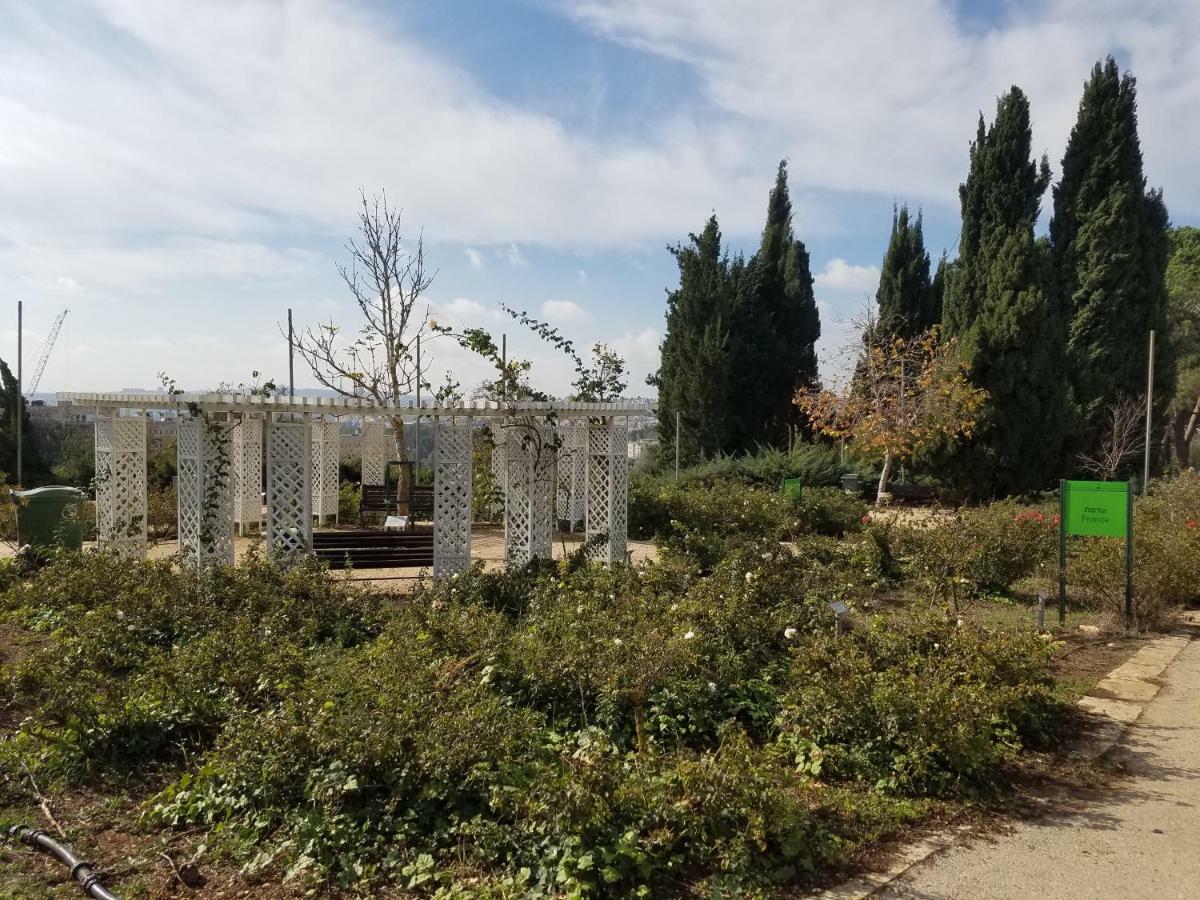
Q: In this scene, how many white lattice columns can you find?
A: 11